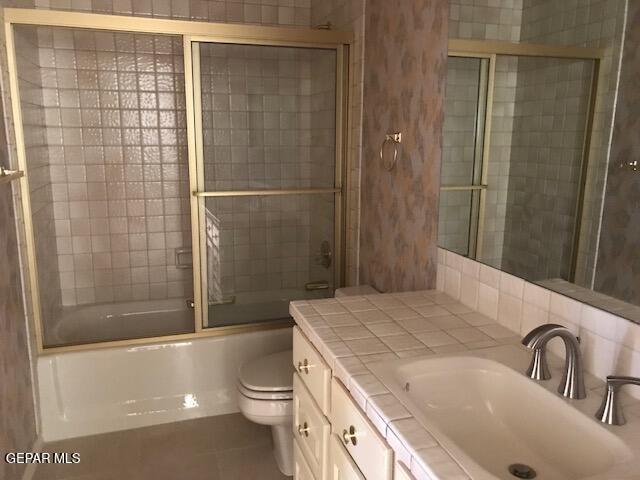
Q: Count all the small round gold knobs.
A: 3